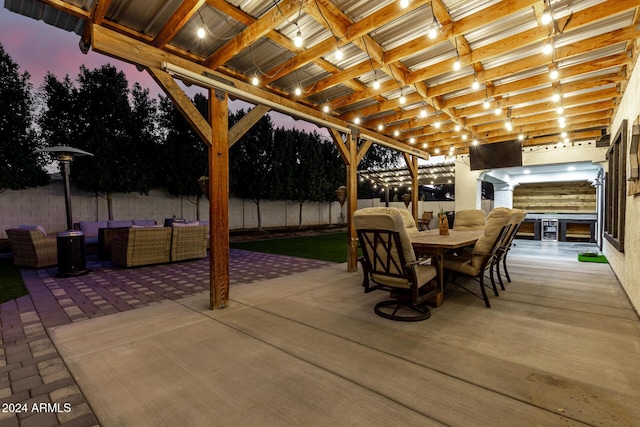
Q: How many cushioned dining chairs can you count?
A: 5